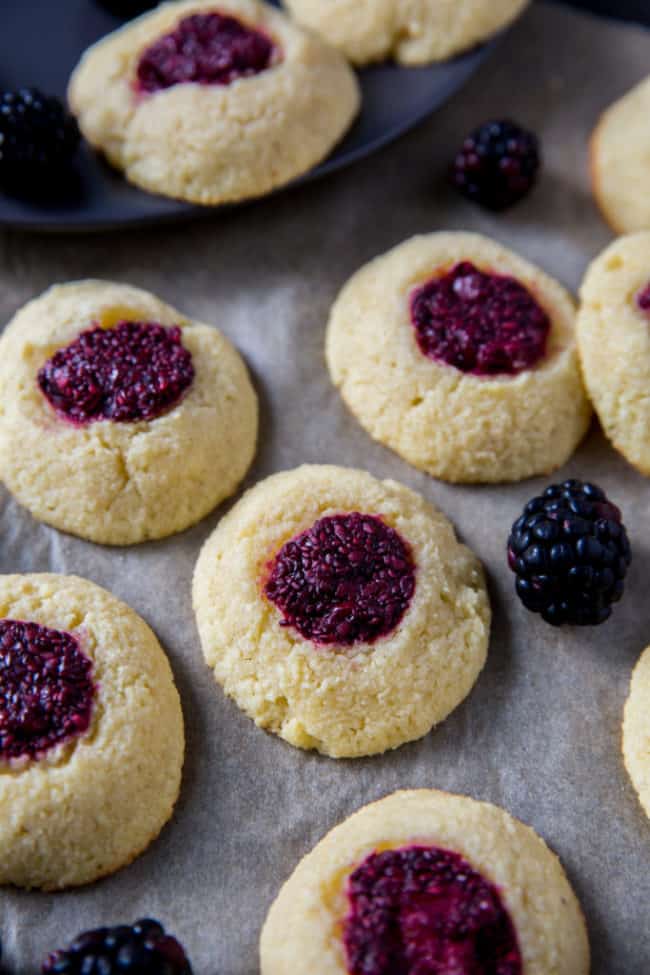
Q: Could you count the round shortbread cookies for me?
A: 10